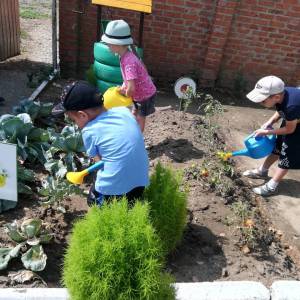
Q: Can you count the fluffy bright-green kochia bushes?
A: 2